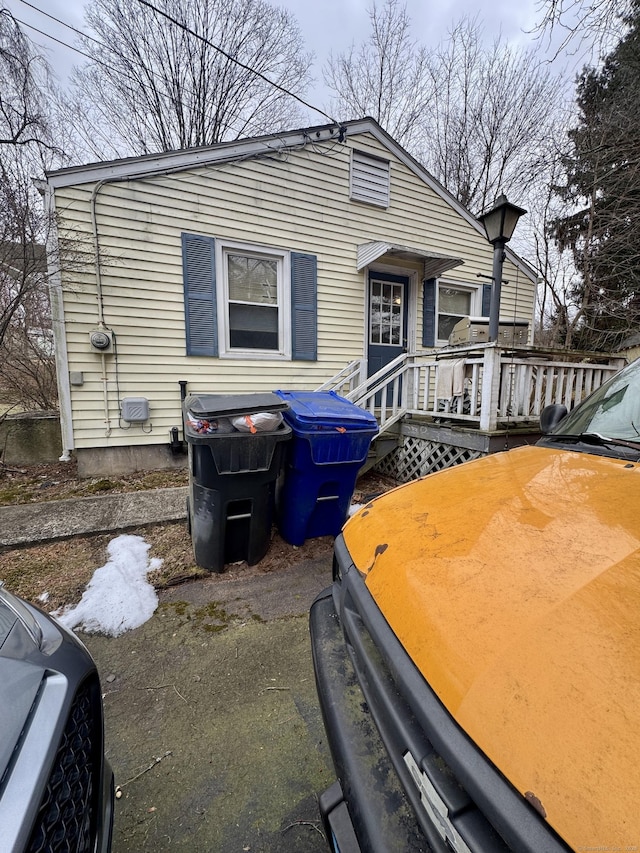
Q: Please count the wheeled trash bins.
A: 2